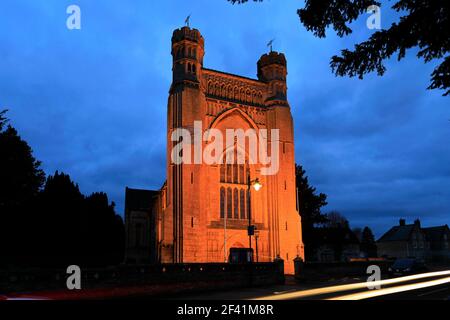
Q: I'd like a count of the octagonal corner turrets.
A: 2